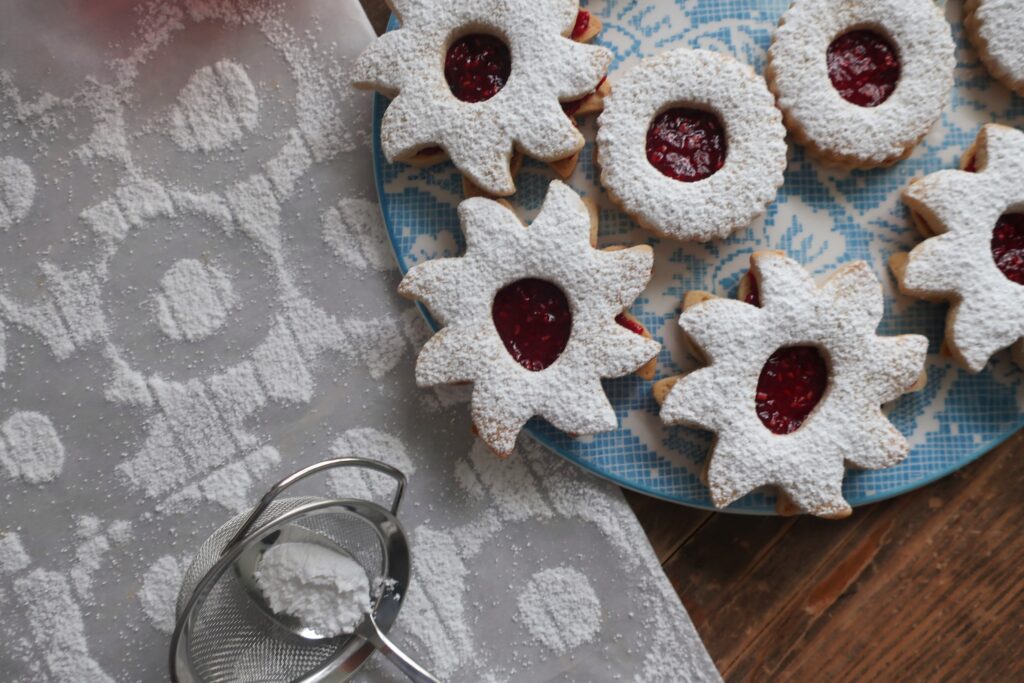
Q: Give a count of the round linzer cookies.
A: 3